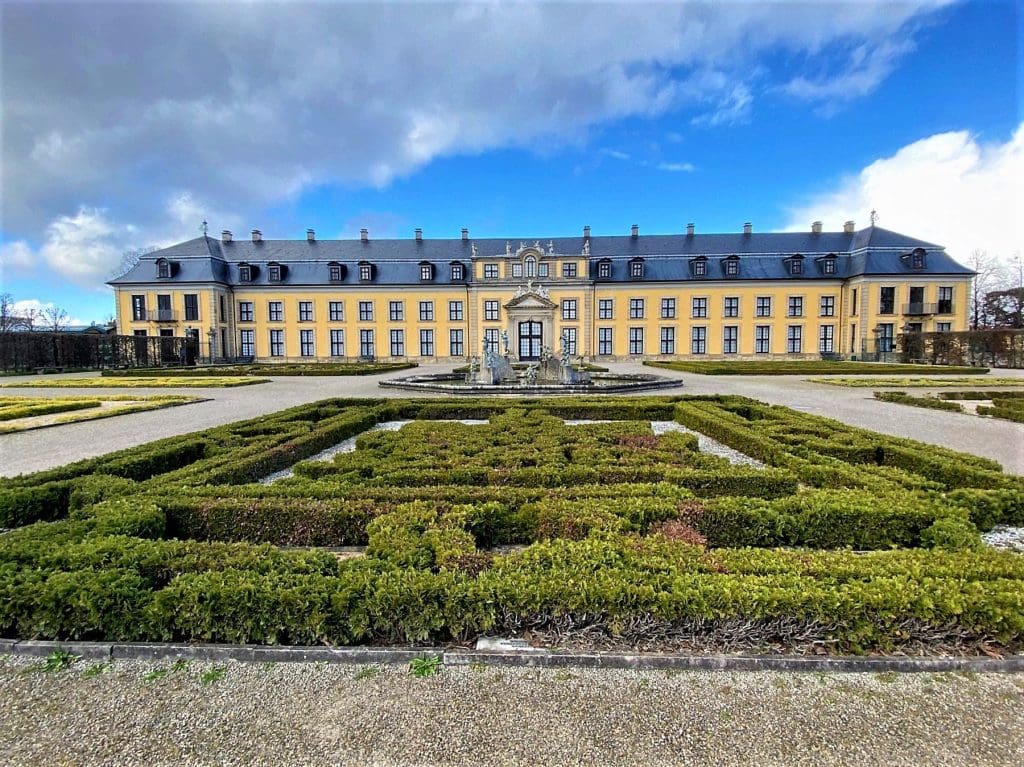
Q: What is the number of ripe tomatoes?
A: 0